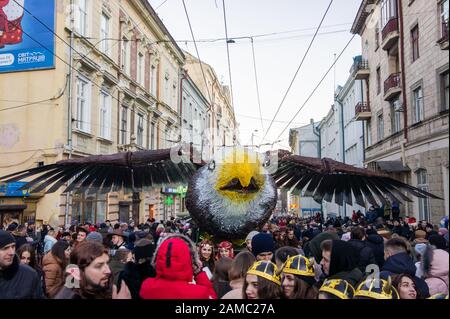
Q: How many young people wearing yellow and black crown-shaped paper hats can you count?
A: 4